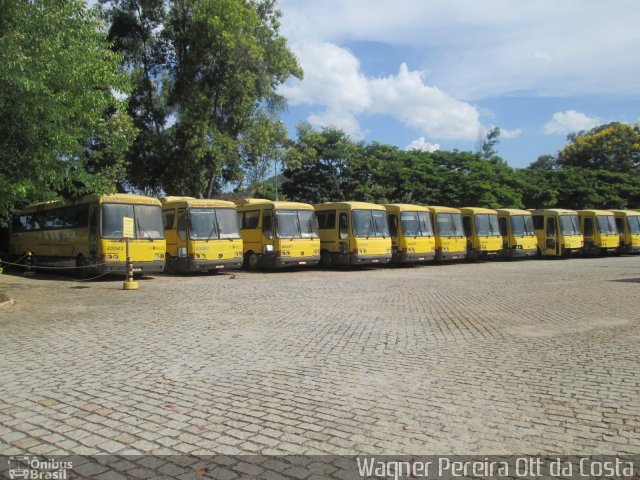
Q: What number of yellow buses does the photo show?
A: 11